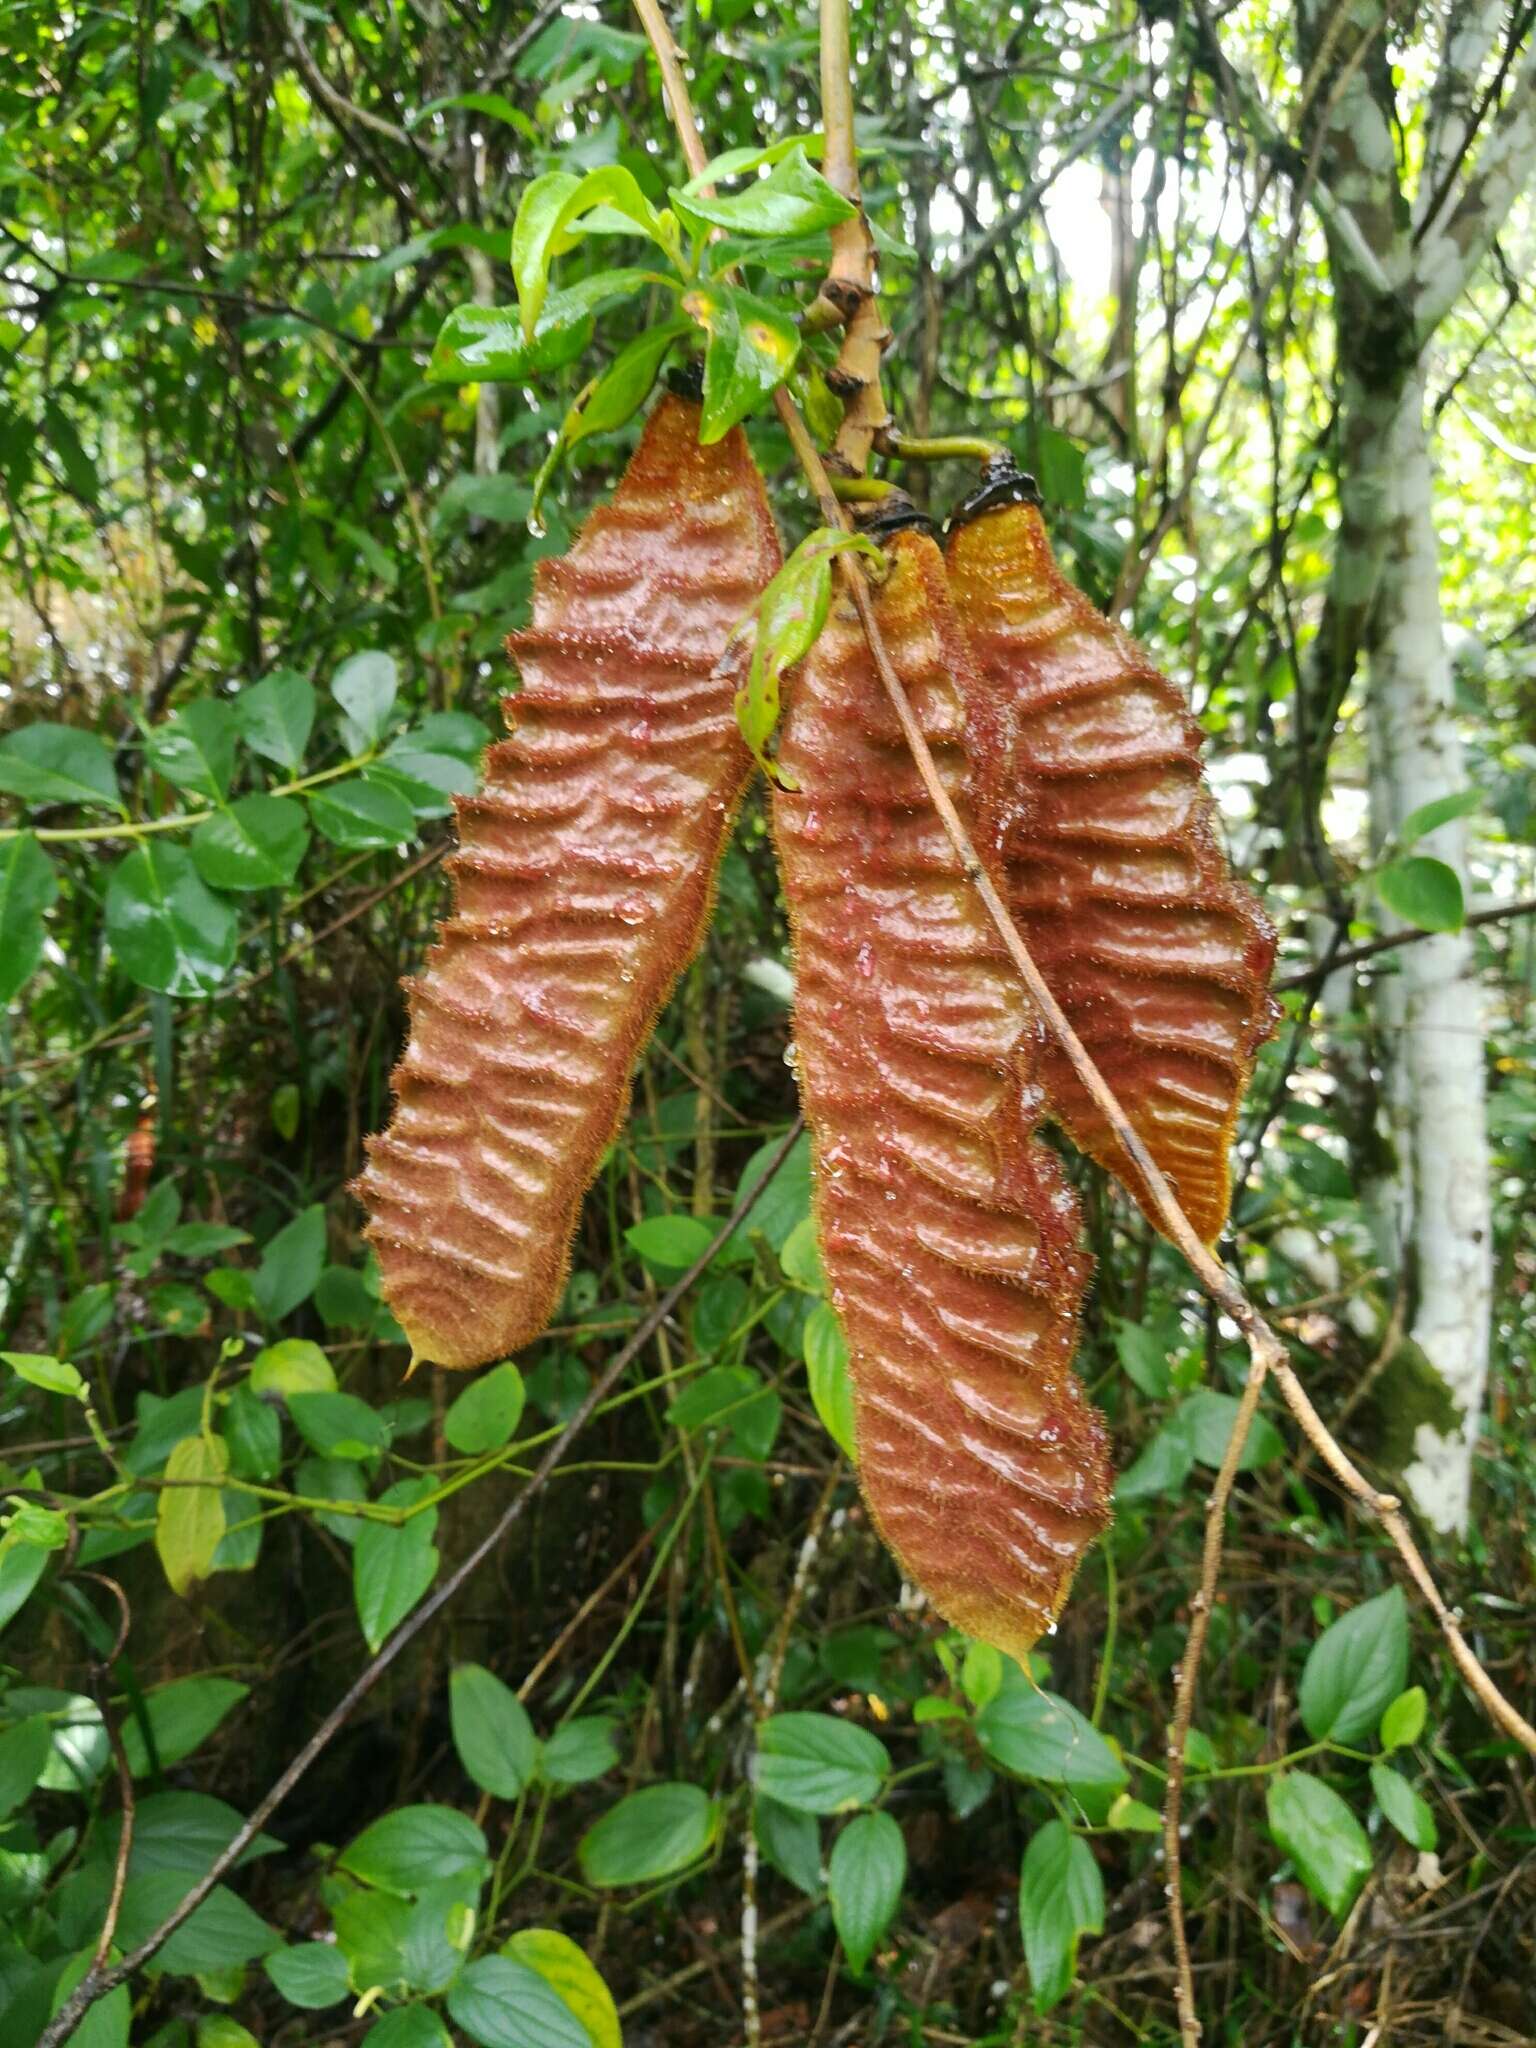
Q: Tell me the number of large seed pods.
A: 3